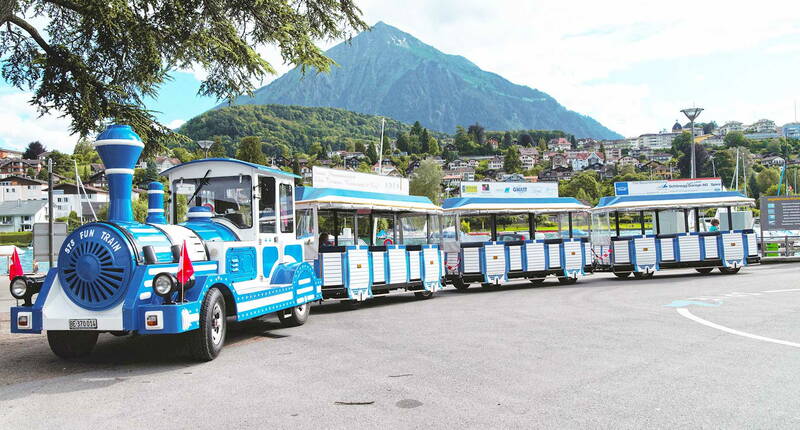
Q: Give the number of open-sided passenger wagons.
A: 3